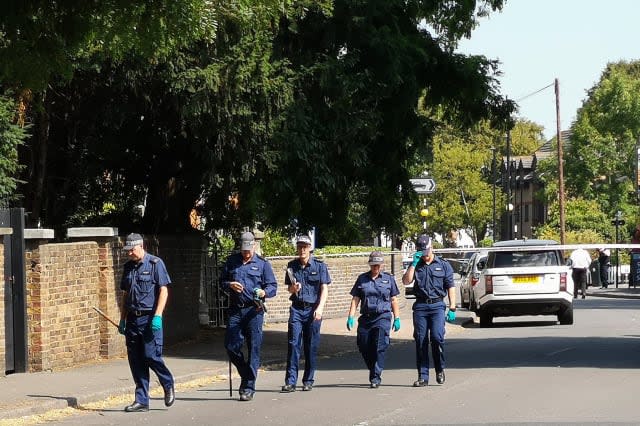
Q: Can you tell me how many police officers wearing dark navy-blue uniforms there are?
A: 5